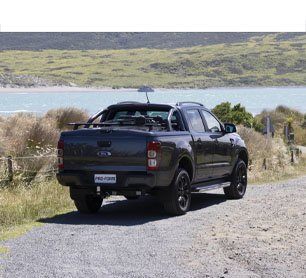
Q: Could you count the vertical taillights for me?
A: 2